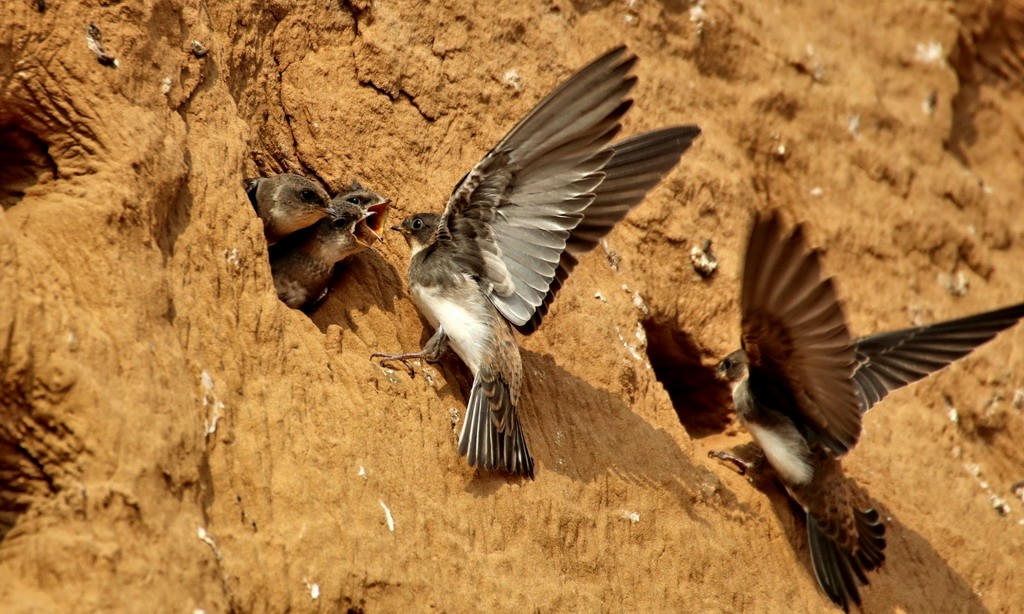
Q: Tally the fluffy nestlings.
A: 3